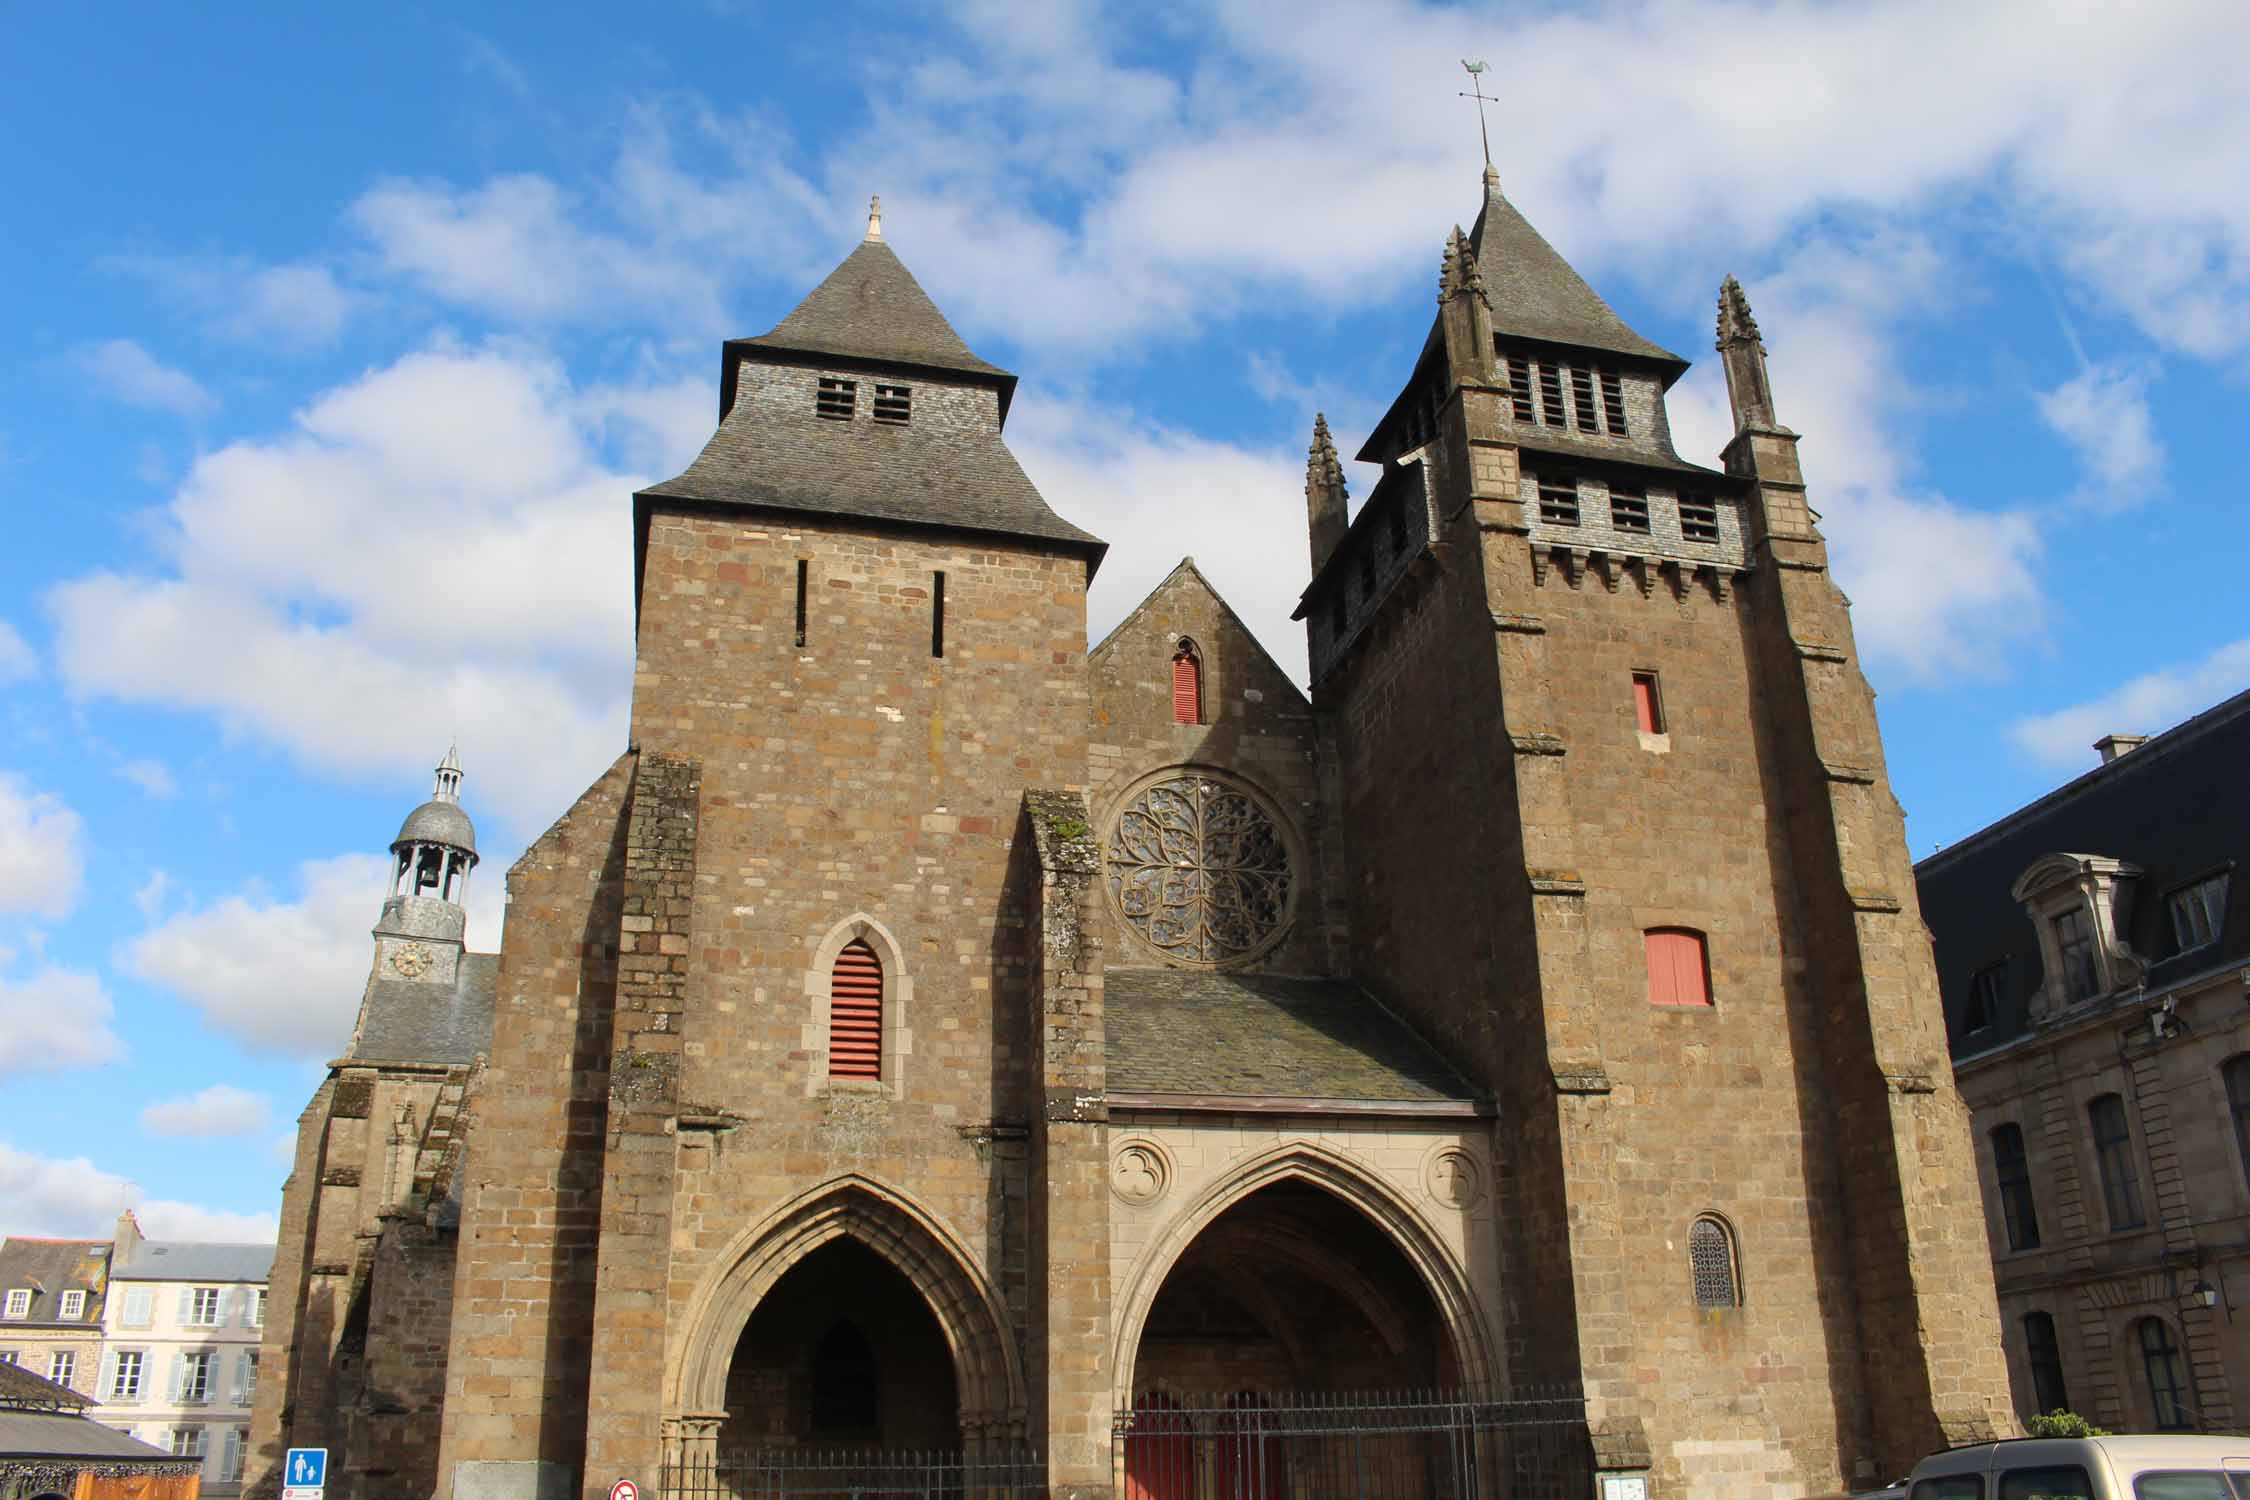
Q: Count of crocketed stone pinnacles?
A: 3